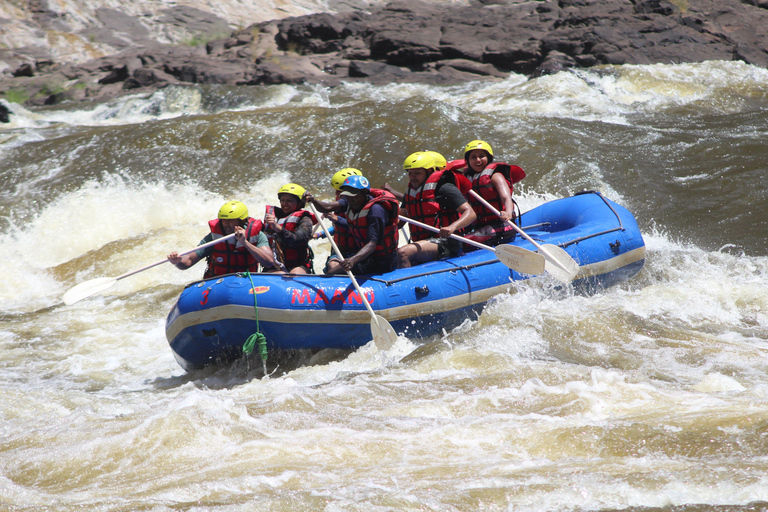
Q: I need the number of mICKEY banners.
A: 0